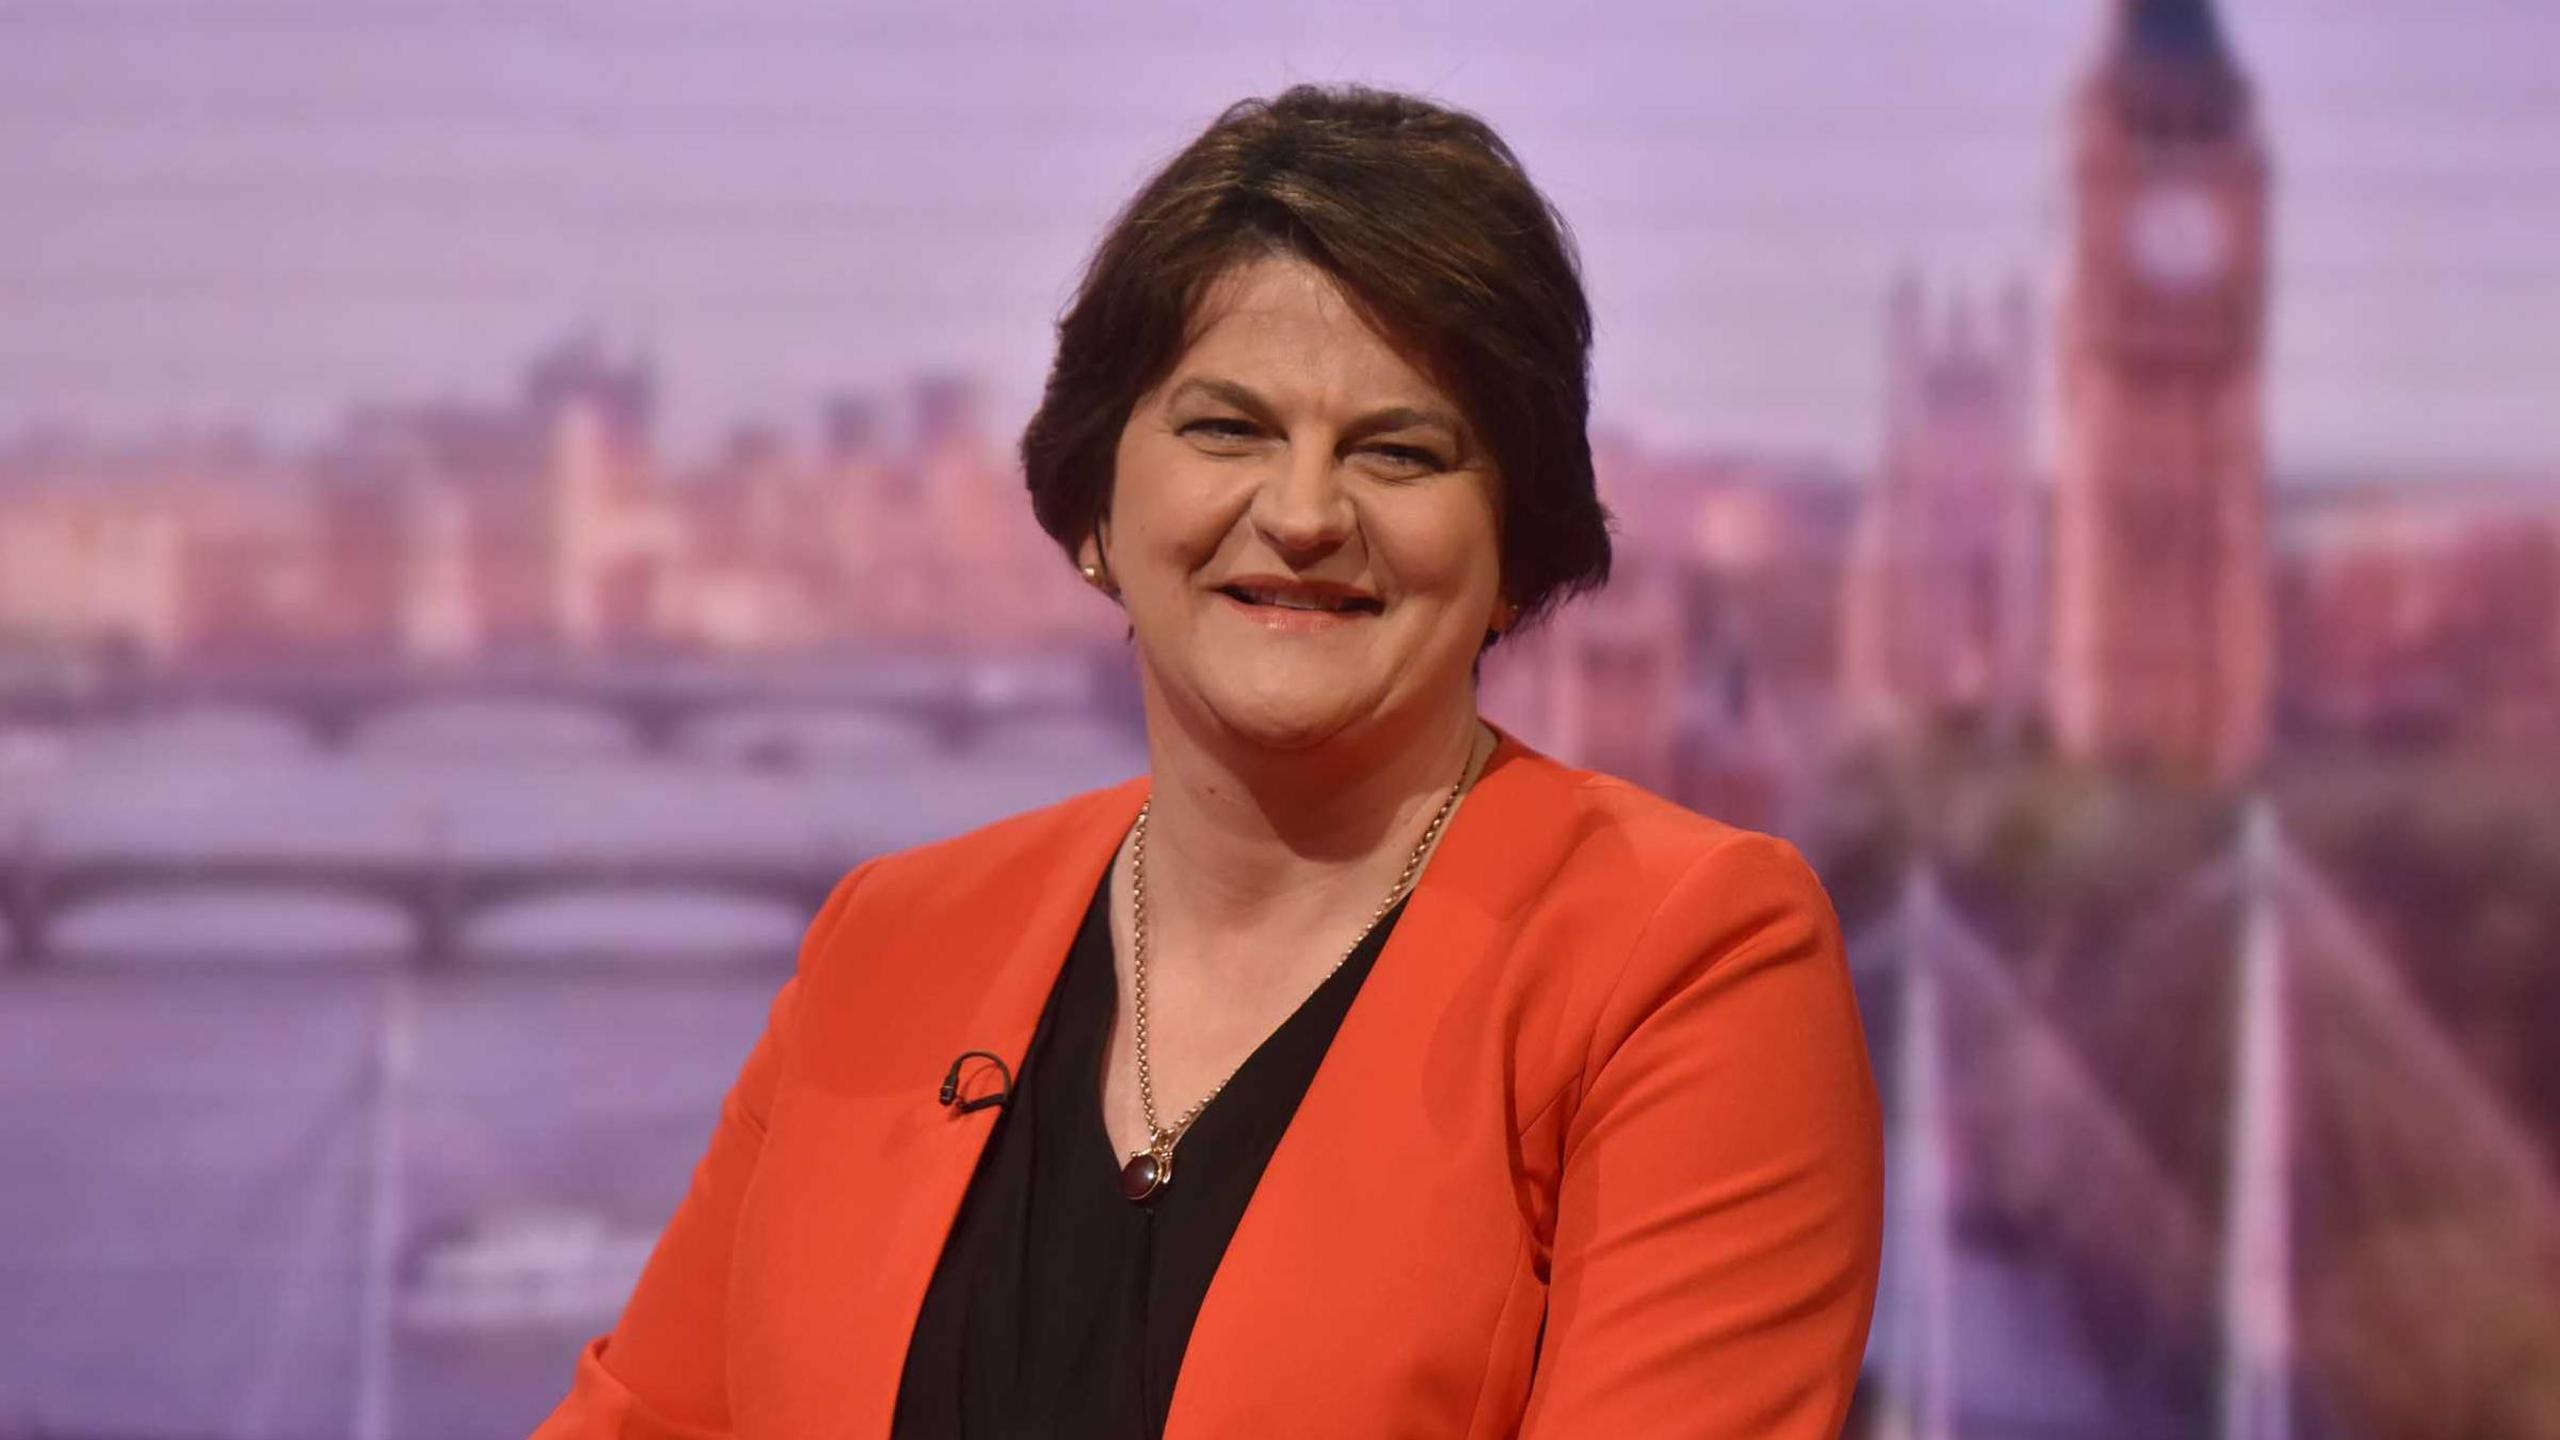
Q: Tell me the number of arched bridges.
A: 2